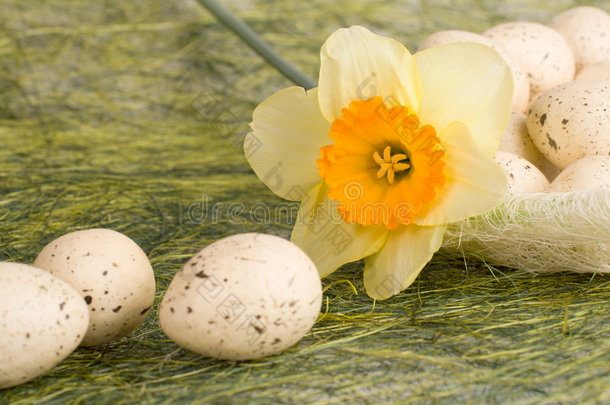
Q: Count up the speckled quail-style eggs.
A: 11